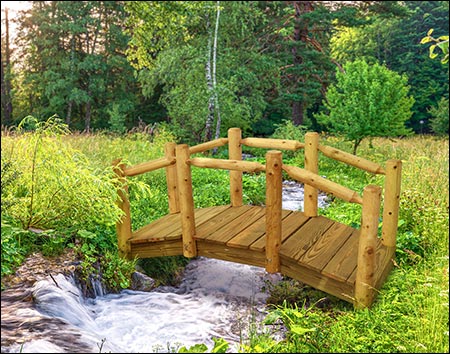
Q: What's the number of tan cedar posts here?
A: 8